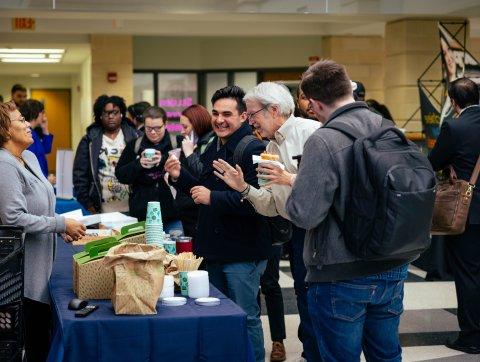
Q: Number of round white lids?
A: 2